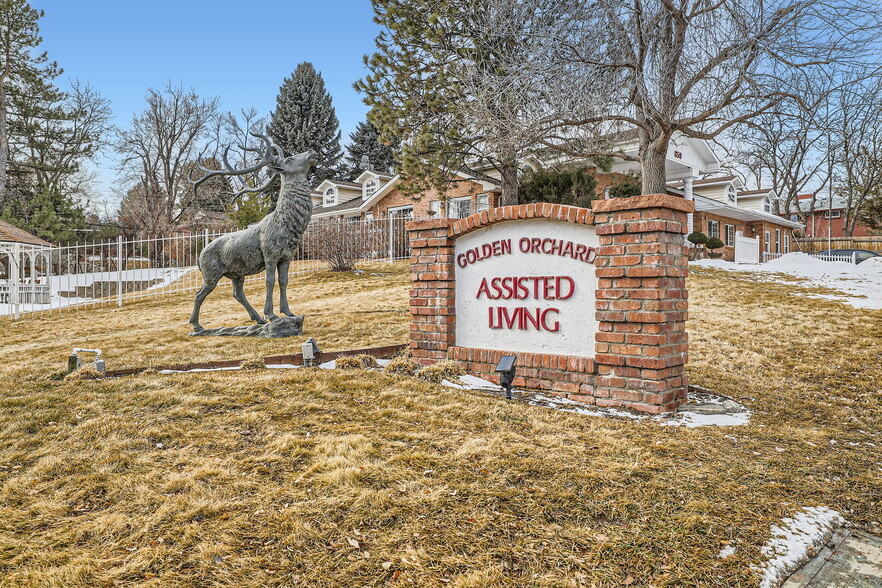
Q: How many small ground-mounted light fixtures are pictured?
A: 2